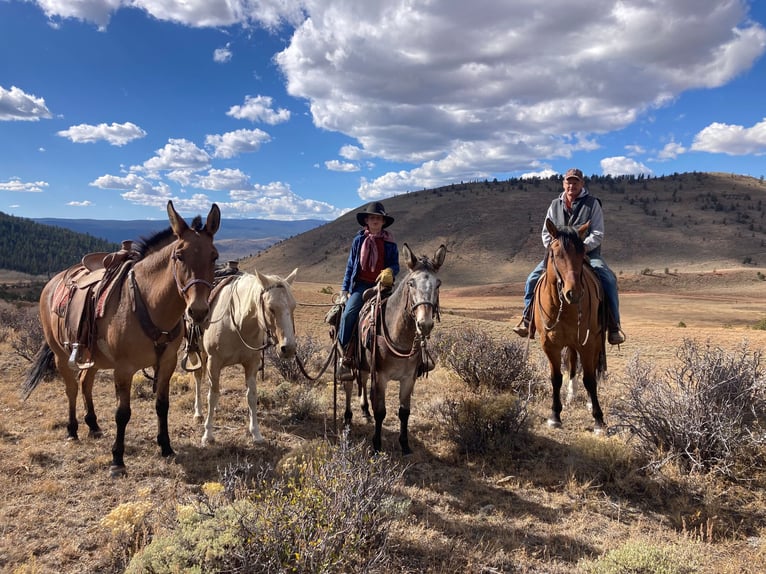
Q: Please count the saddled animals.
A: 4